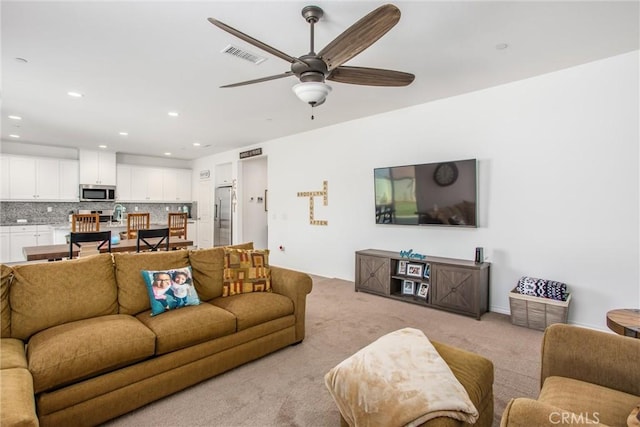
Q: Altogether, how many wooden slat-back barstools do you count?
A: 3